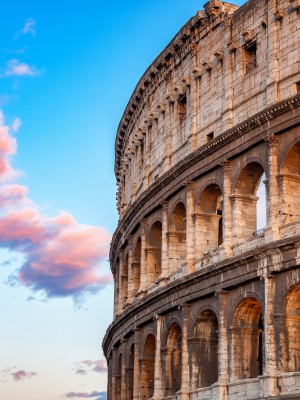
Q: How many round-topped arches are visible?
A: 14